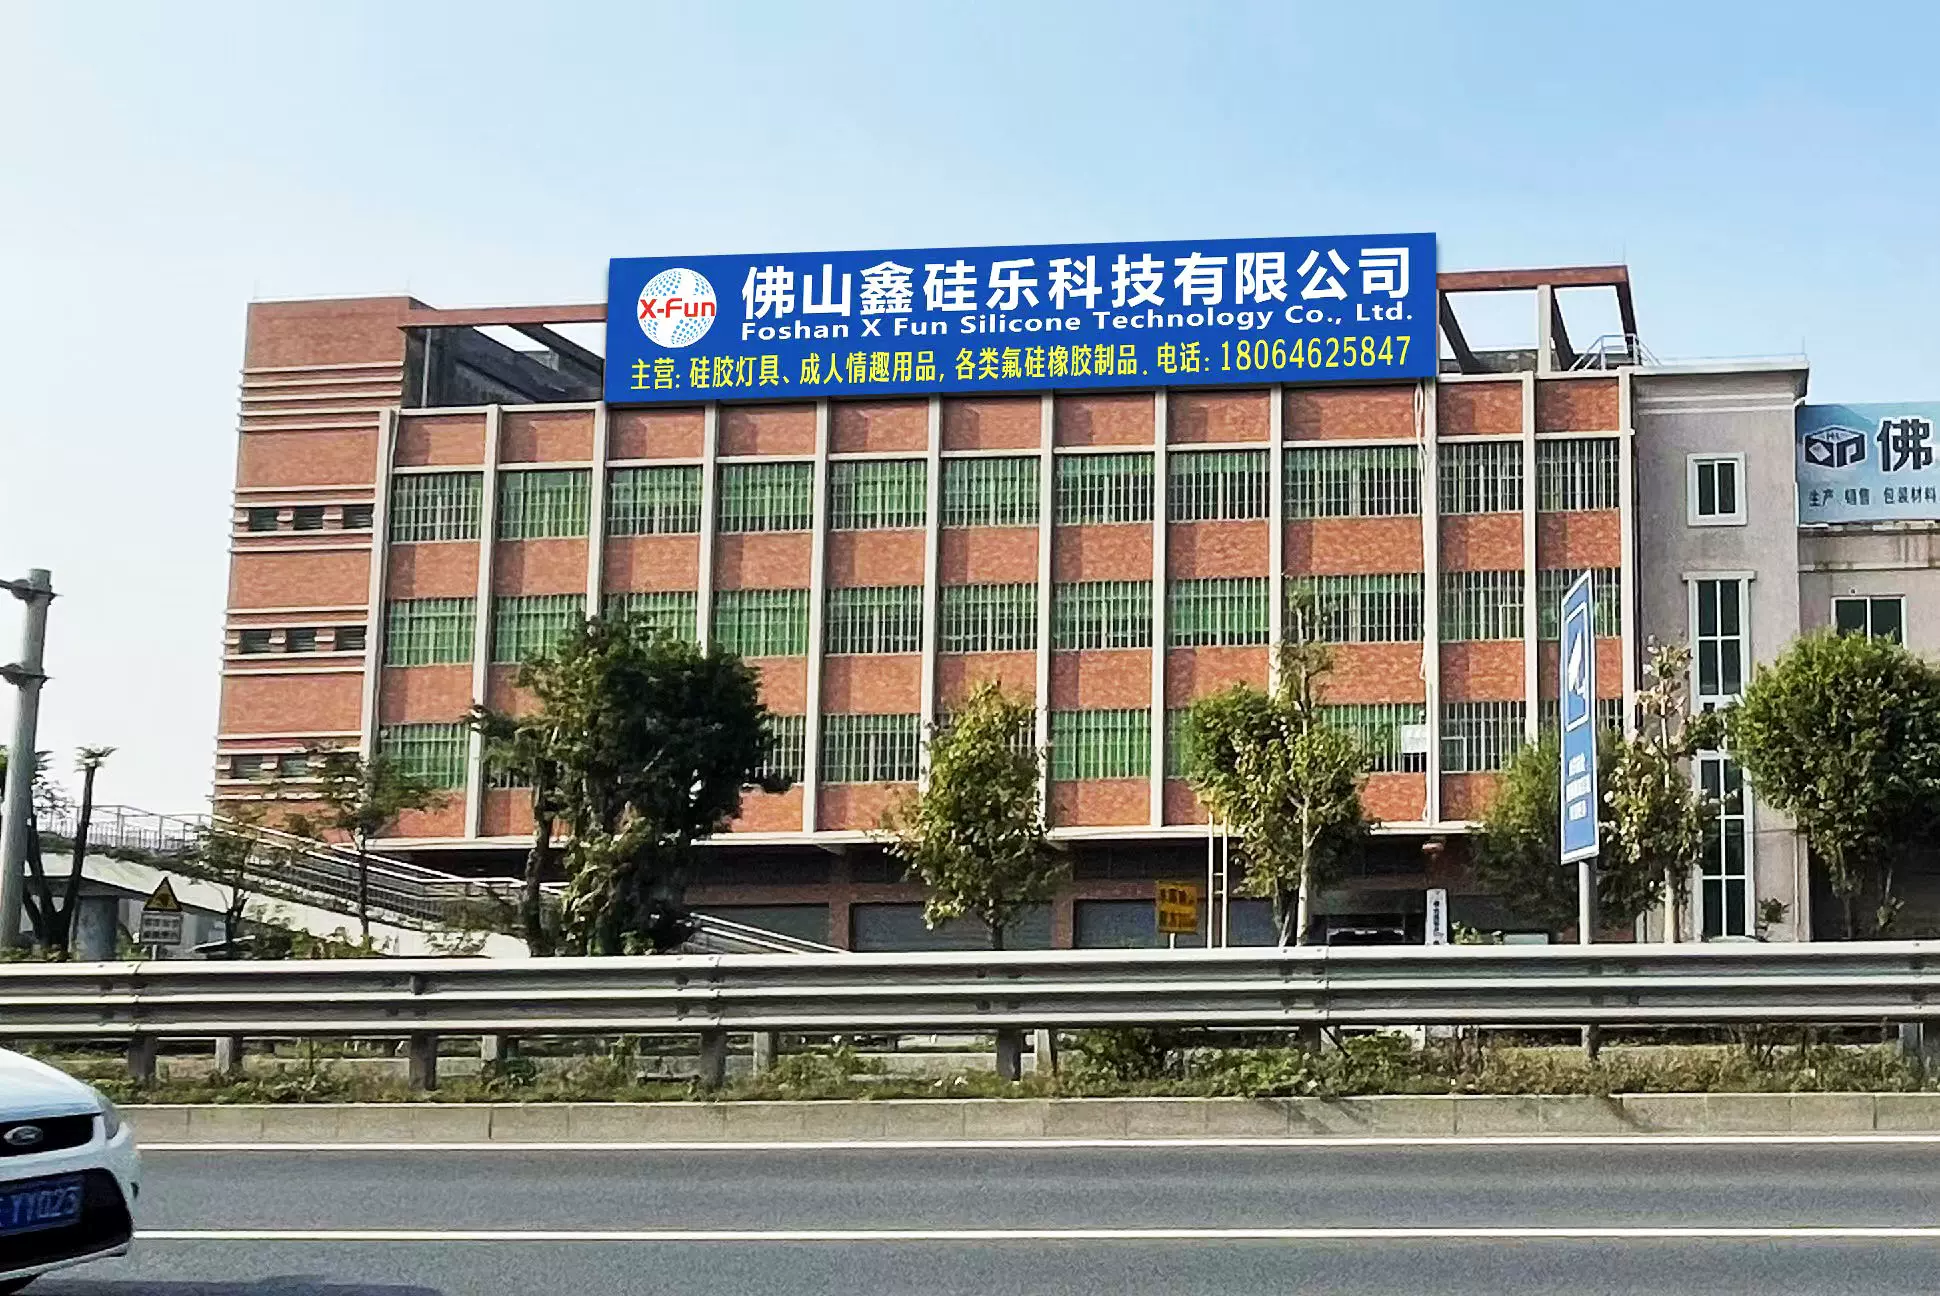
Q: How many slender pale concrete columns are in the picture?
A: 12